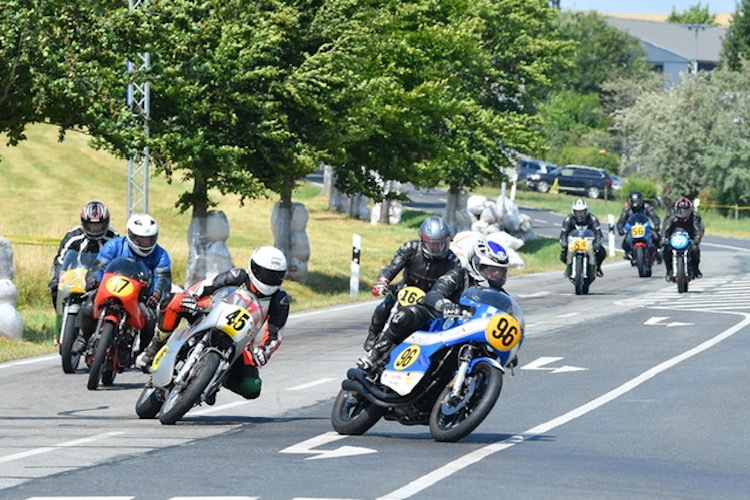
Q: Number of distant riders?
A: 3